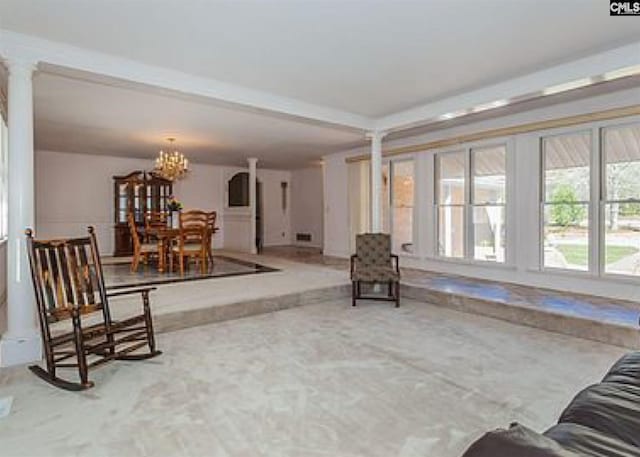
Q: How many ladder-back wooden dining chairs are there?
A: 4